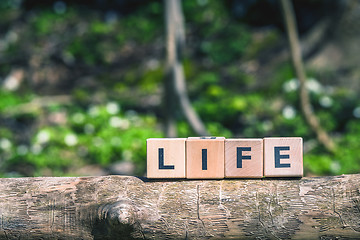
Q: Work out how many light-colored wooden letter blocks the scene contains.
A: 4